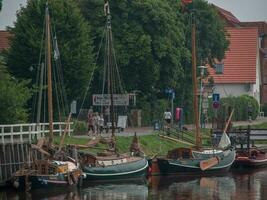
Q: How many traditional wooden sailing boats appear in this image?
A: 3